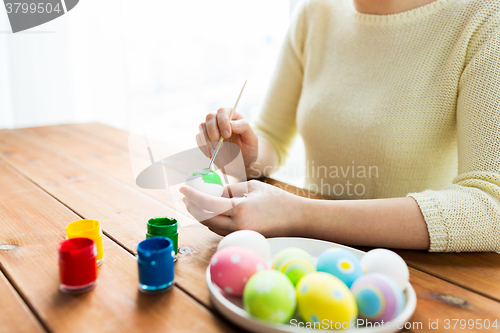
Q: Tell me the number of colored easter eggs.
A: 6